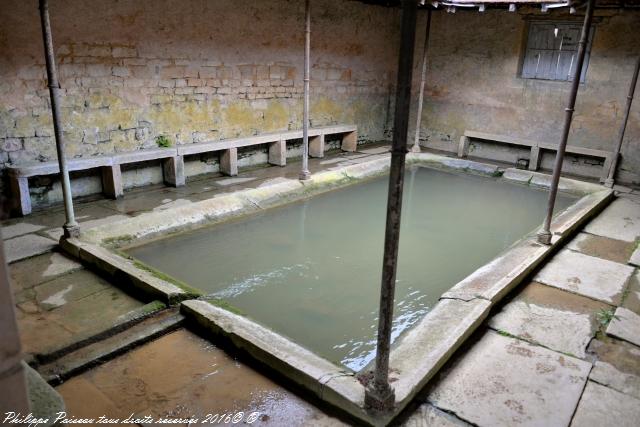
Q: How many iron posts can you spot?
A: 6